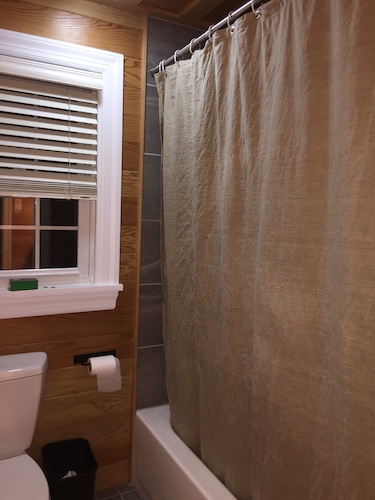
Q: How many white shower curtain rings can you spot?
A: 7